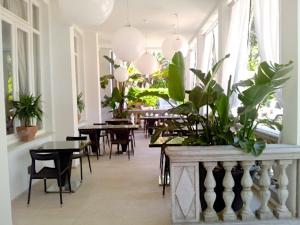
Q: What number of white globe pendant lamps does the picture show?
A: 5